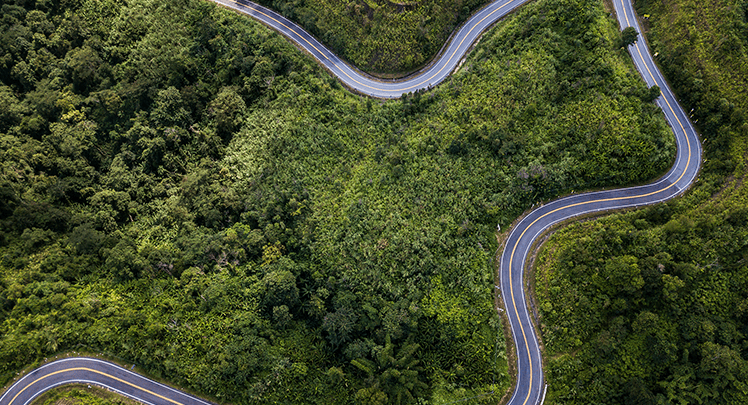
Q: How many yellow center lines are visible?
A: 3